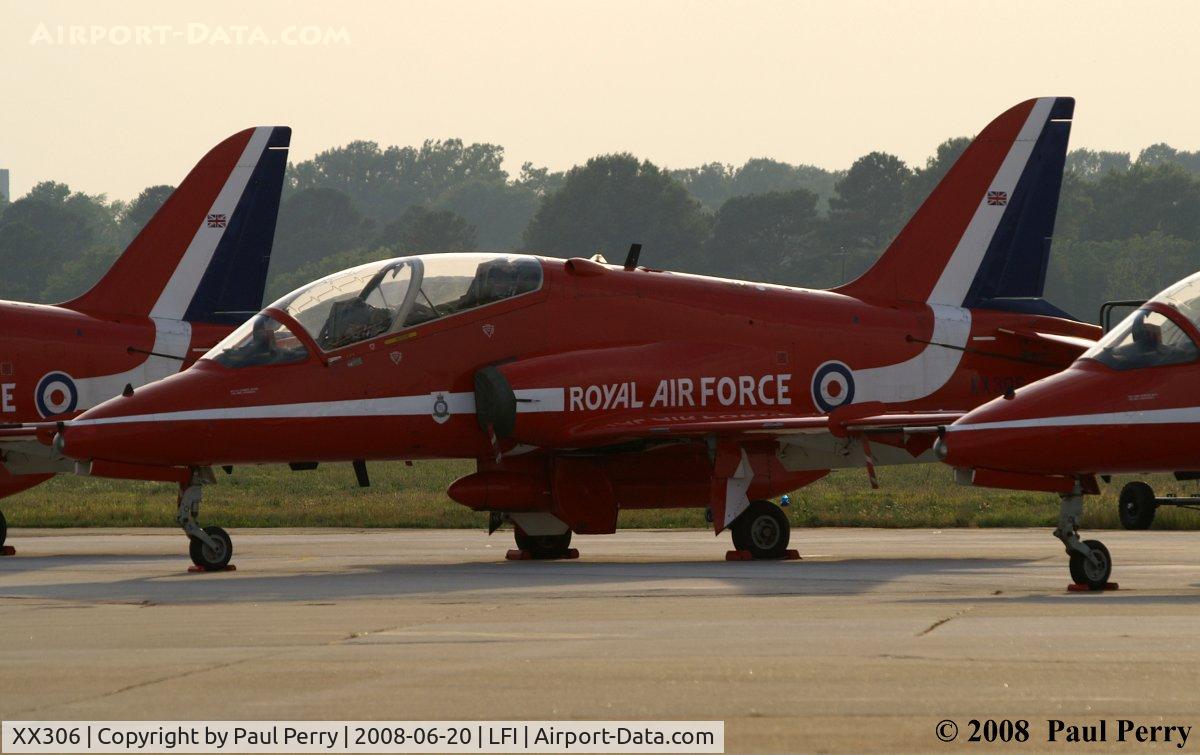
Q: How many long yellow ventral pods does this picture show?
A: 0